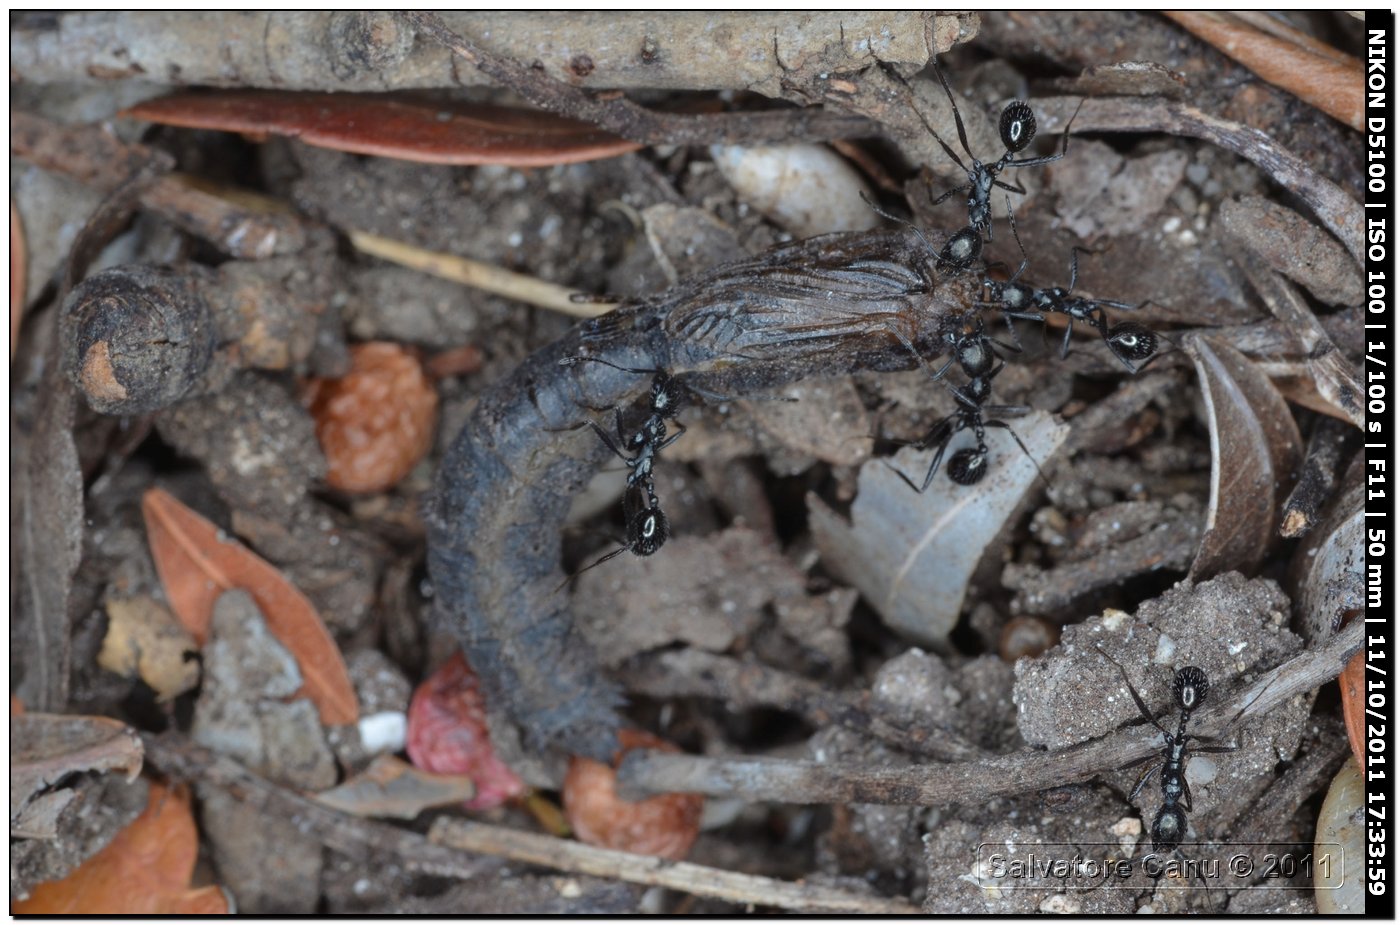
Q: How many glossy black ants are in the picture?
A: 5